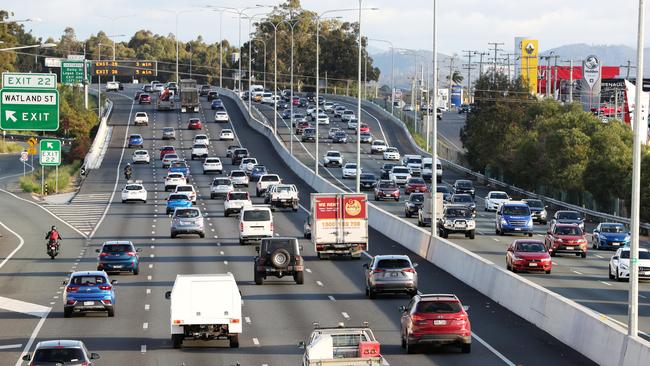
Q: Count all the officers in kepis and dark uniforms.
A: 0